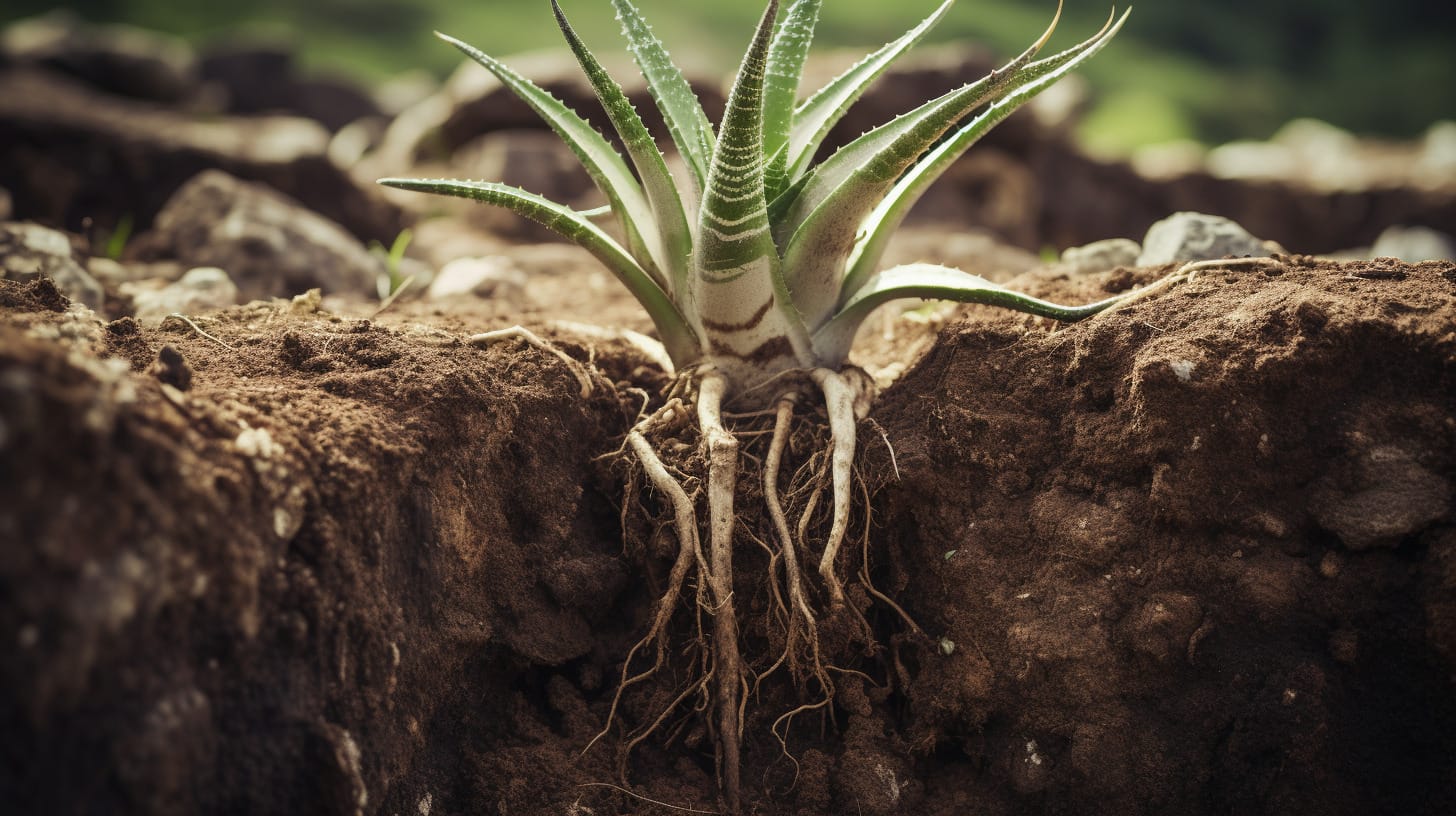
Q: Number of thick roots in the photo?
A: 4